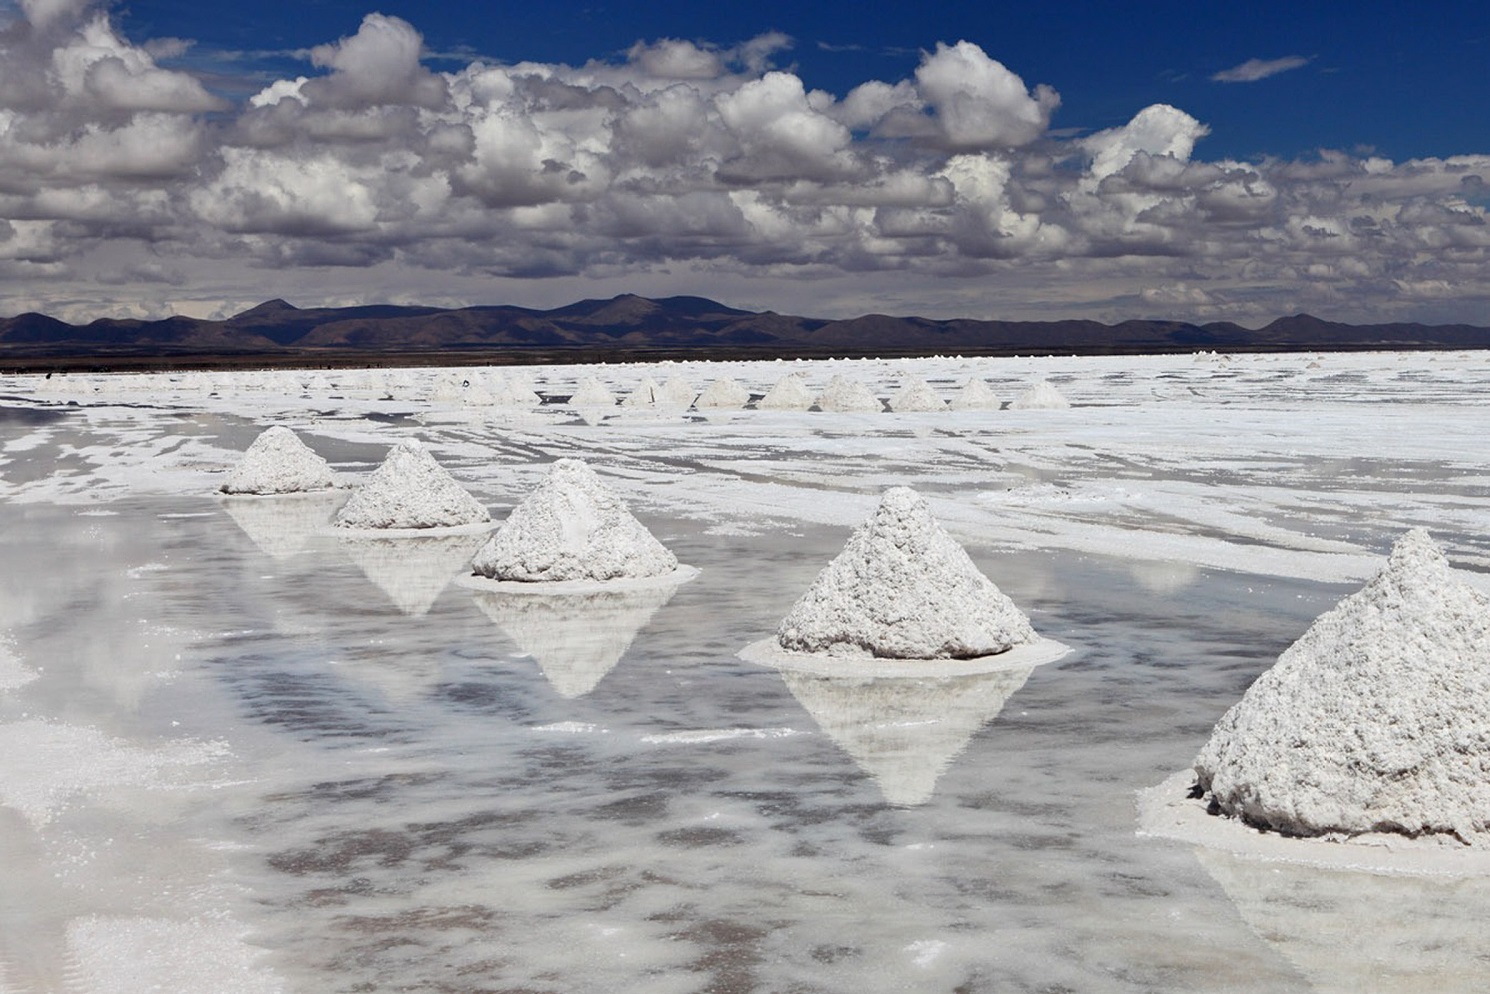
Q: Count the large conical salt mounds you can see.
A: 5